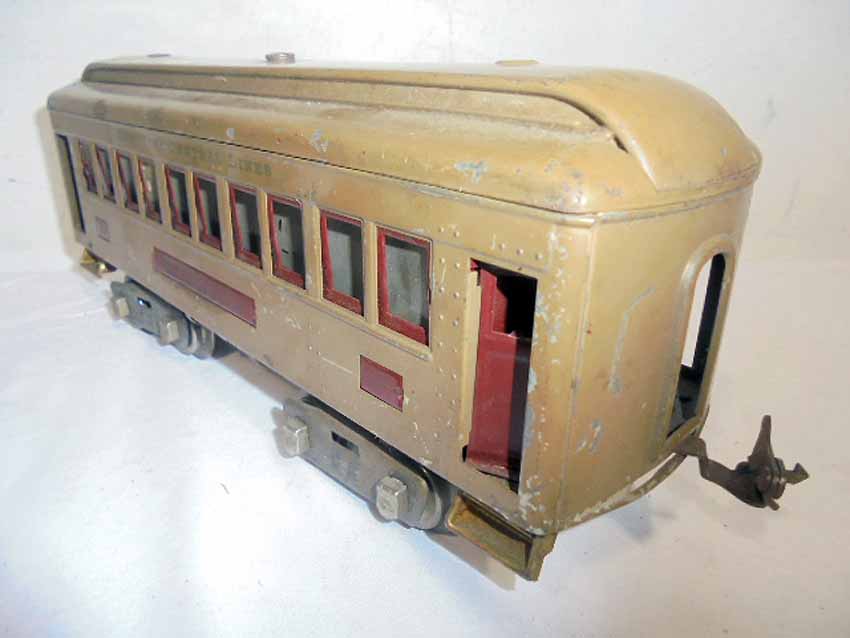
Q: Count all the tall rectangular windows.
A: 10